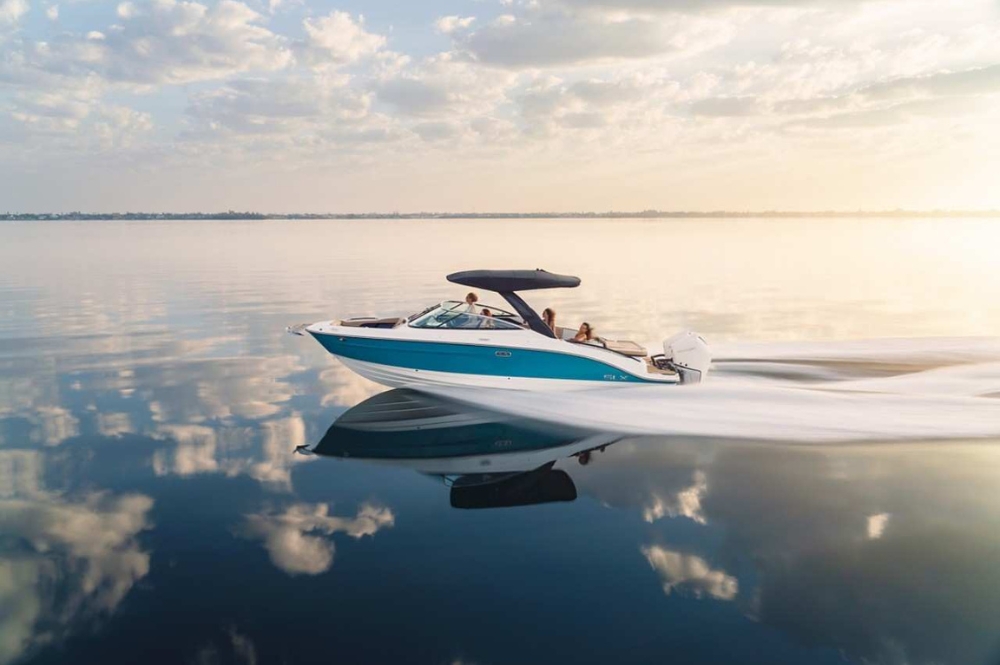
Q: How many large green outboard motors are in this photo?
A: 0